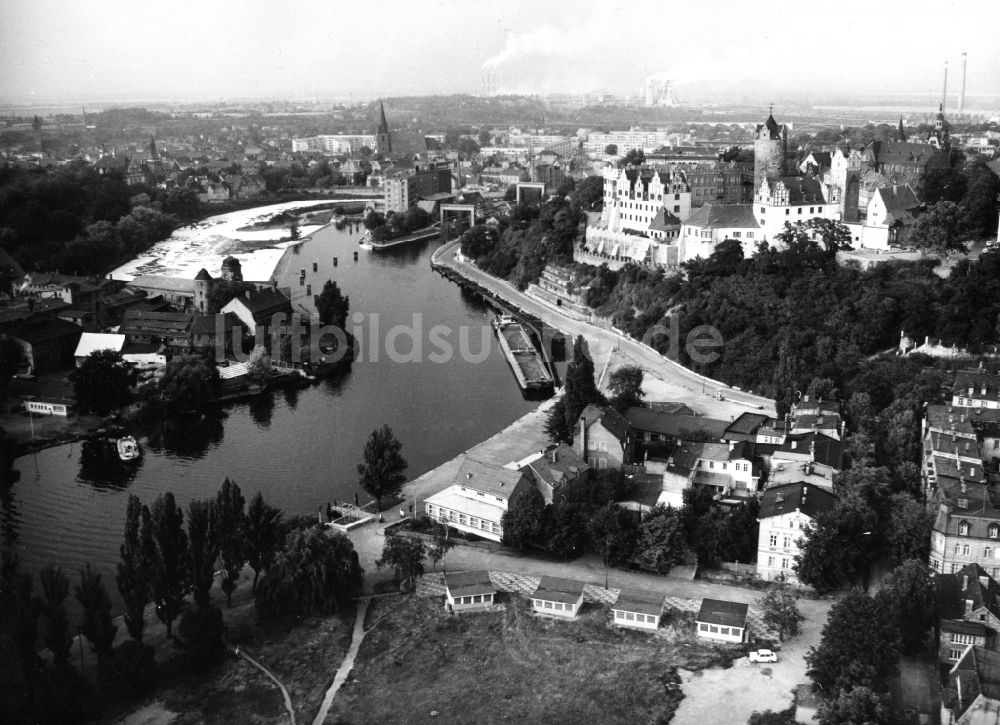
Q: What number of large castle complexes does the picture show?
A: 1